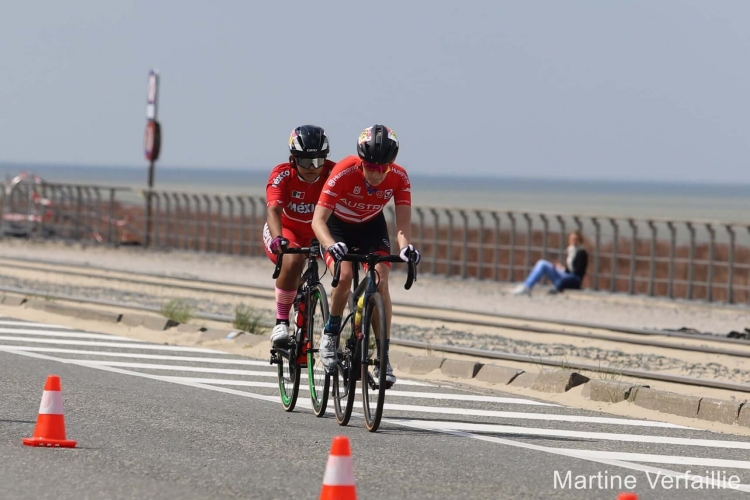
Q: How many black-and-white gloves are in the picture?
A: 2